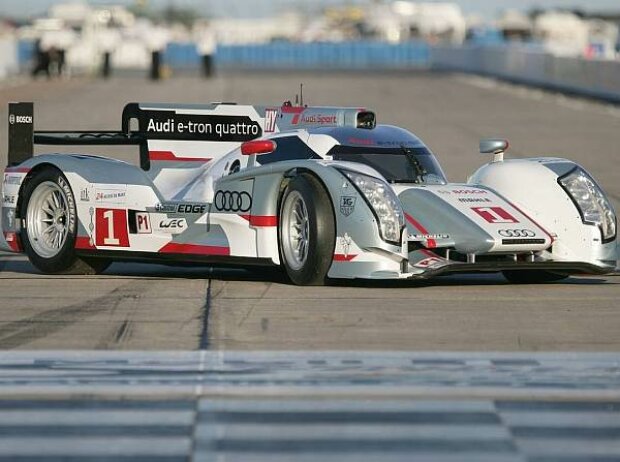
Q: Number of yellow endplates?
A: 0